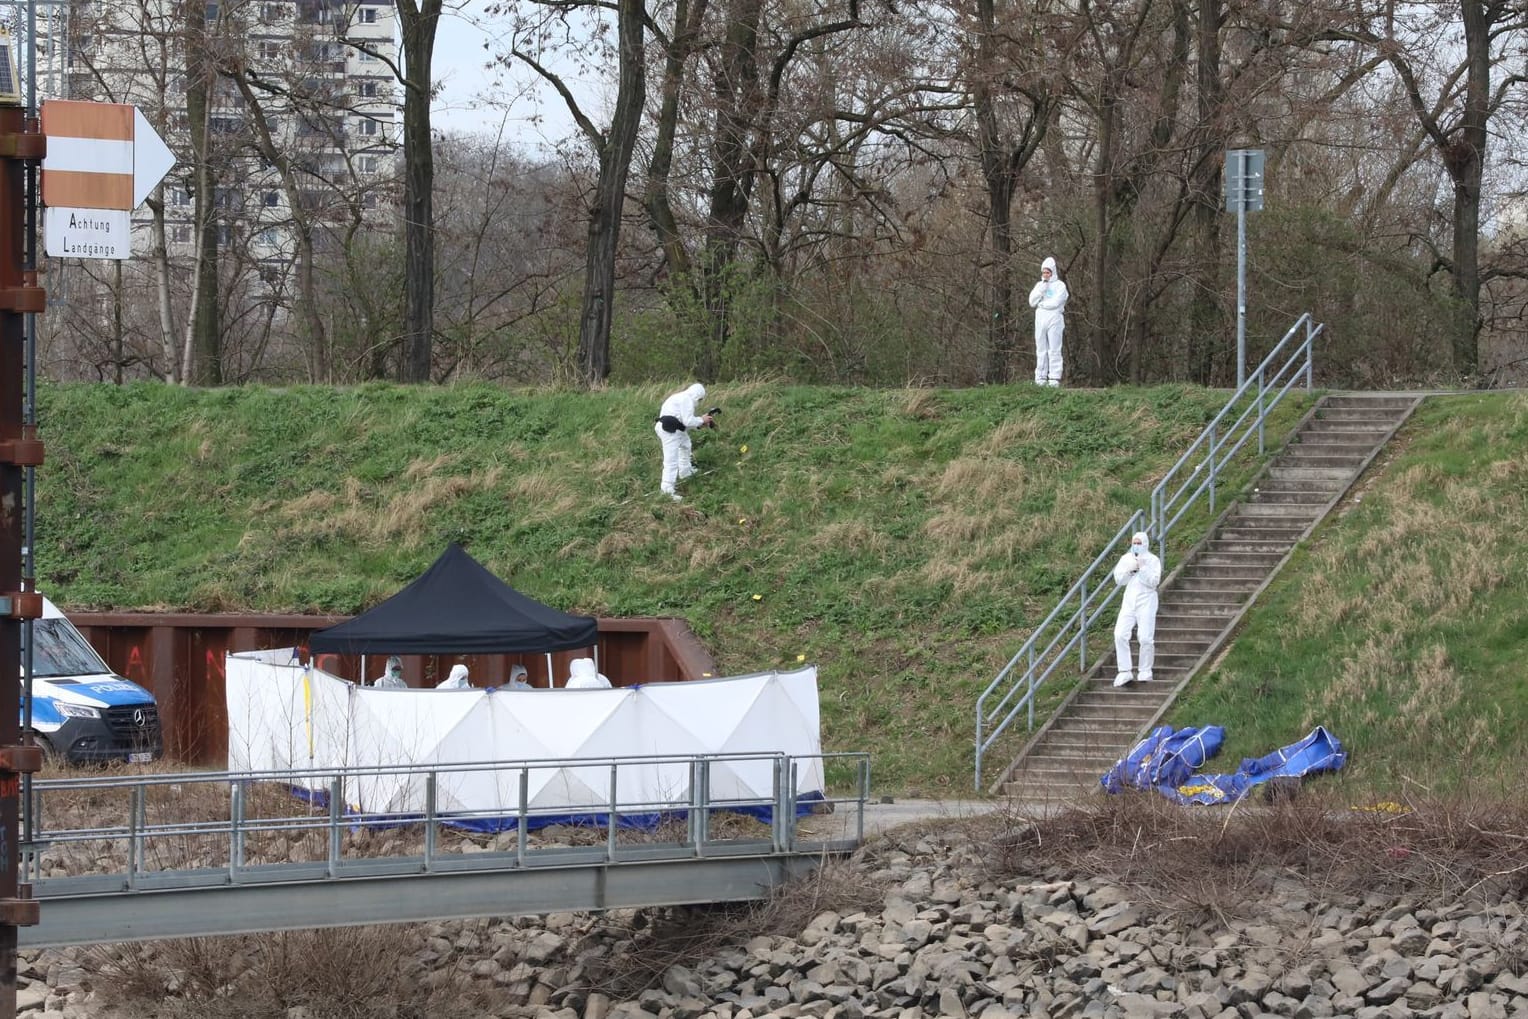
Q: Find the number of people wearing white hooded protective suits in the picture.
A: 7